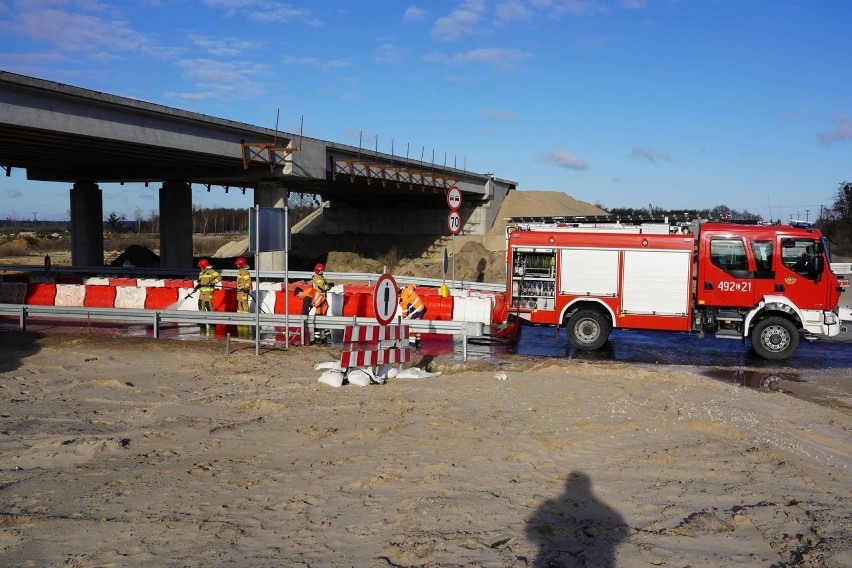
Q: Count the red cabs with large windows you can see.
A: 1